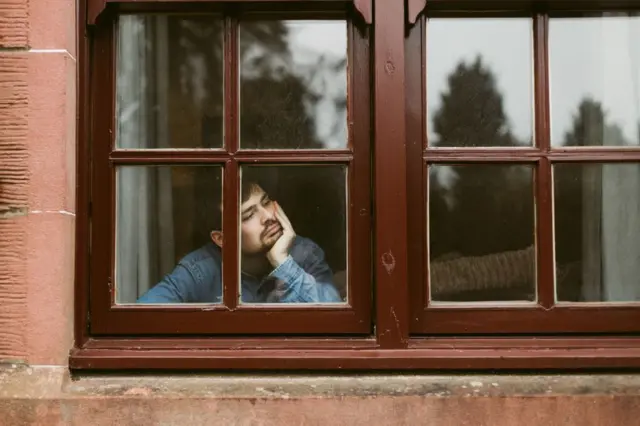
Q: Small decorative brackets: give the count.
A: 3